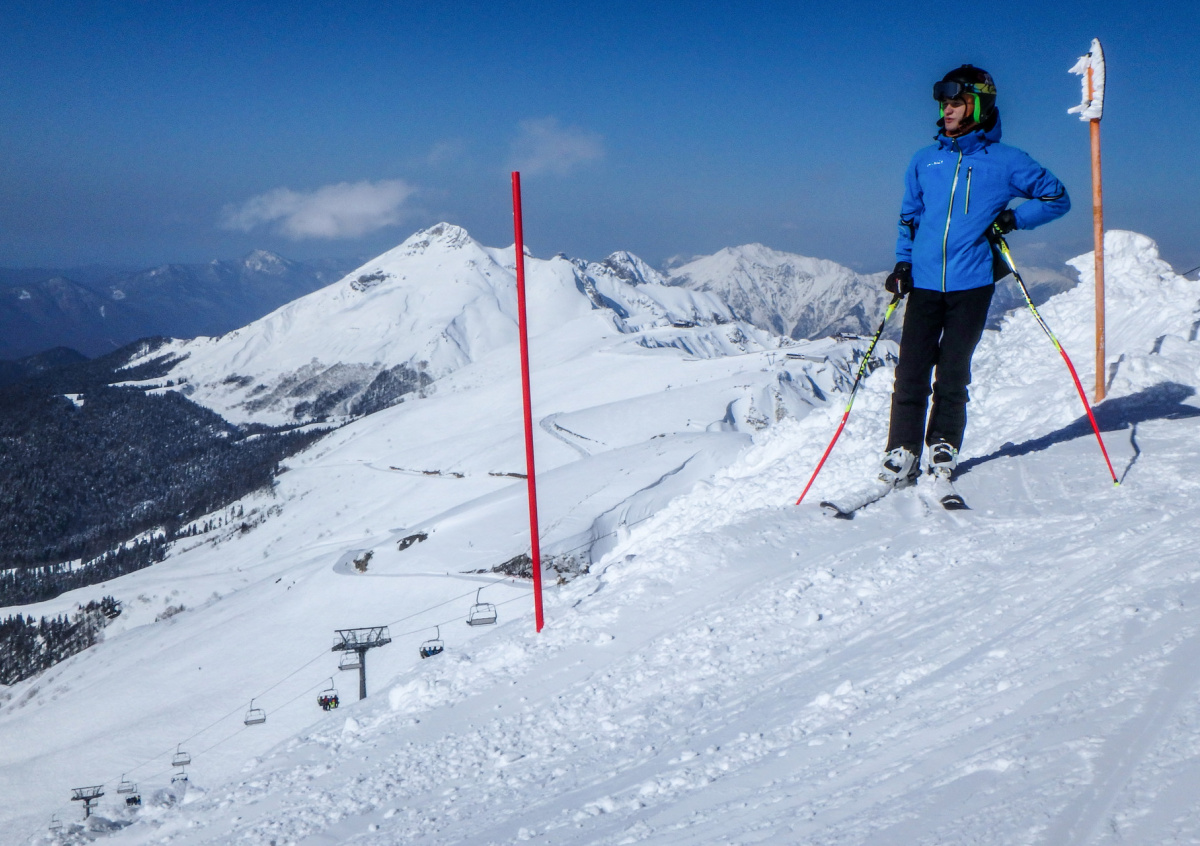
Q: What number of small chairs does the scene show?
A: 11